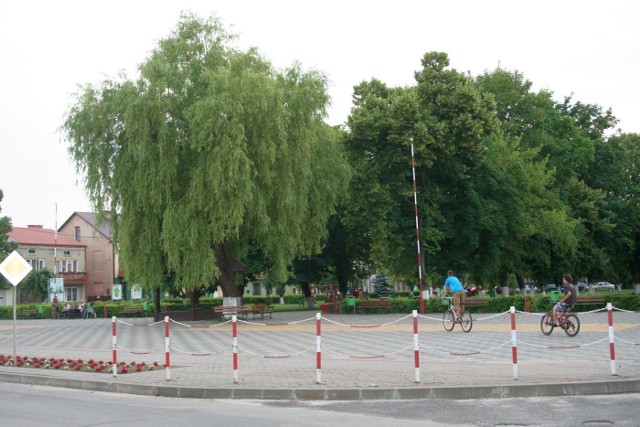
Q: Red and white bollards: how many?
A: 7